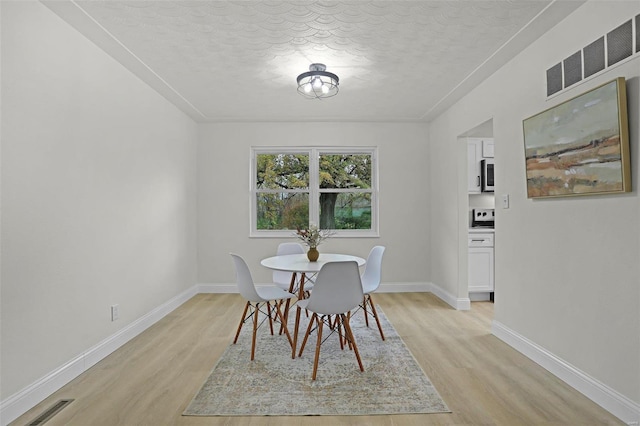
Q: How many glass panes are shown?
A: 4